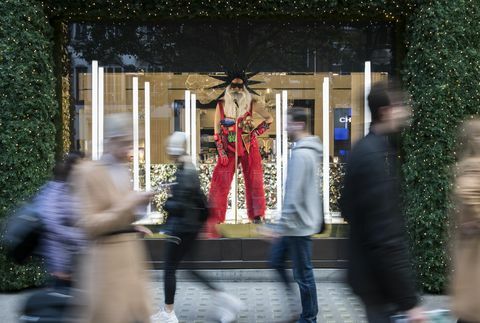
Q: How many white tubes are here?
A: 10